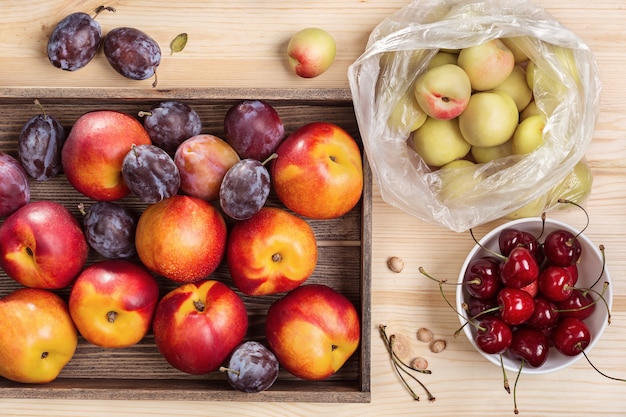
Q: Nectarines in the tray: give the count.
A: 9